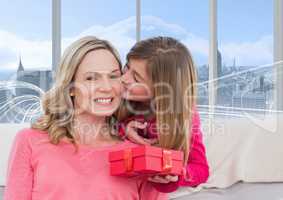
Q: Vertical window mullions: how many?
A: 4